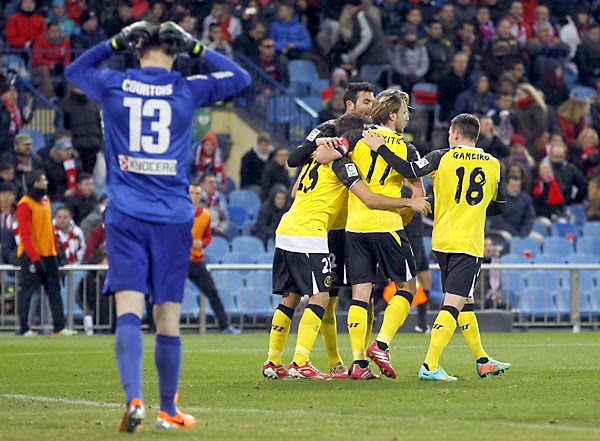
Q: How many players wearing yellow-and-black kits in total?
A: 4